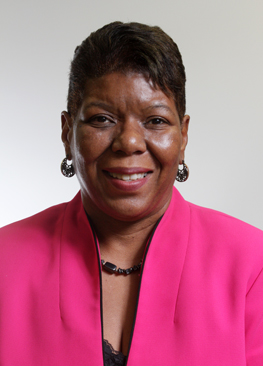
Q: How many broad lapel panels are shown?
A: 2